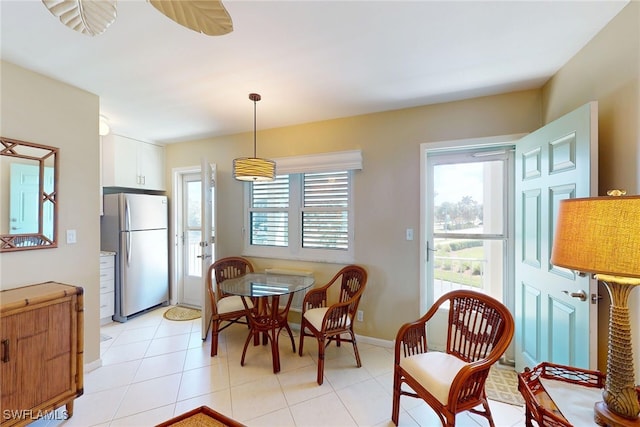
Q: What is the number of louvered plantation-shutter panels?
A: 2